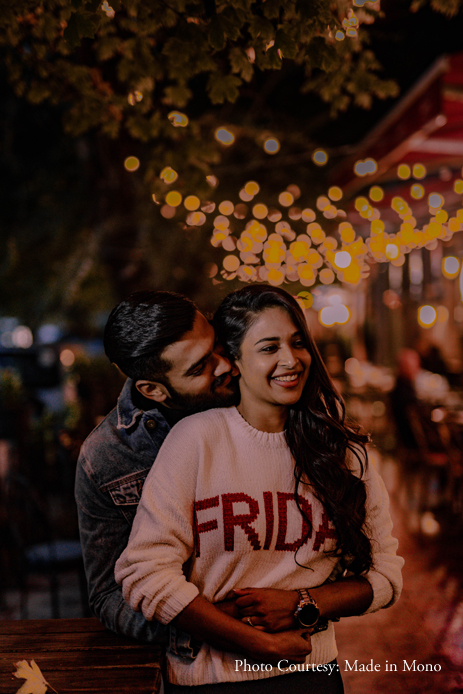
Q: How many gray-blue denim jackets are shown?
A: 1